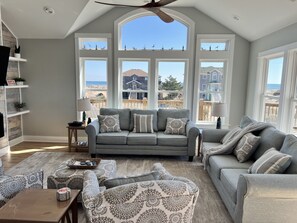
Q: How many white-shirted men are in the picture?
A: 0